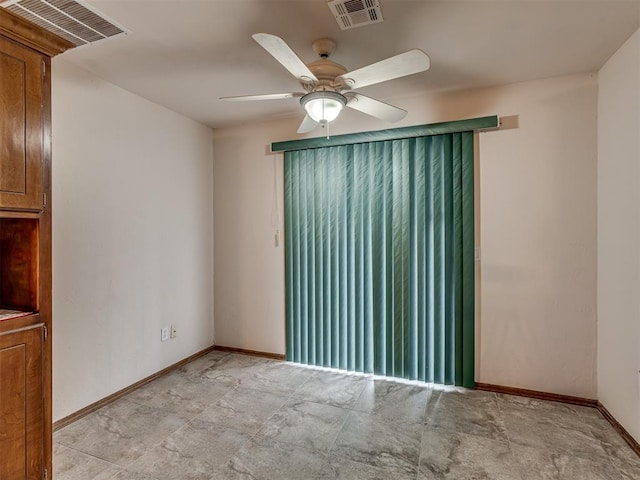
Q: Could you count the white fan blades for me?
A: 5